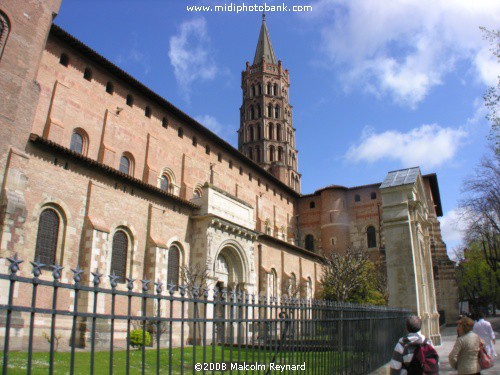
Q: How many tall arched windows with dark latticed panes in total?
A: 3